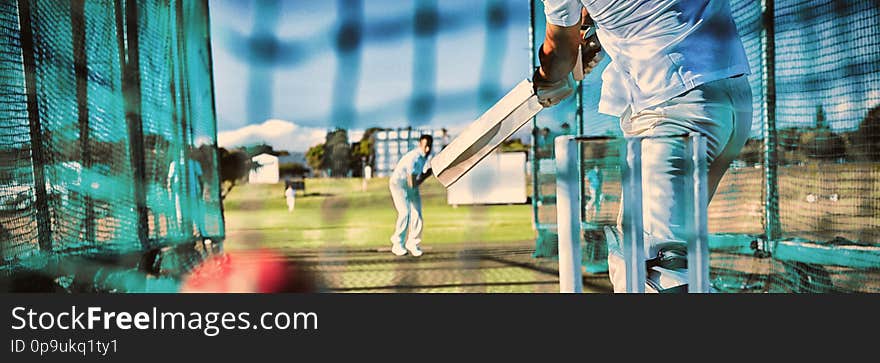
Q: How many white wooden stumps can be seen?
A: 3